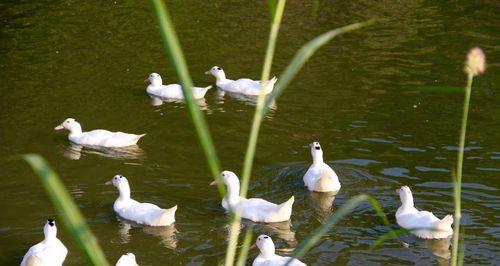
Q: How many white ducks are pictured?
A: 10